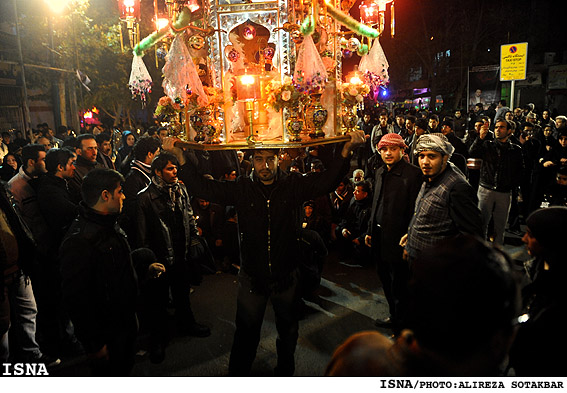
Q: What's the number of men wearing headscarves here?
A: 2